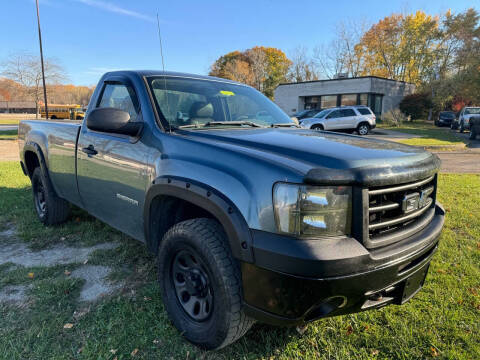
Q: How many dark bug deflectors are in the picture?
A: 1